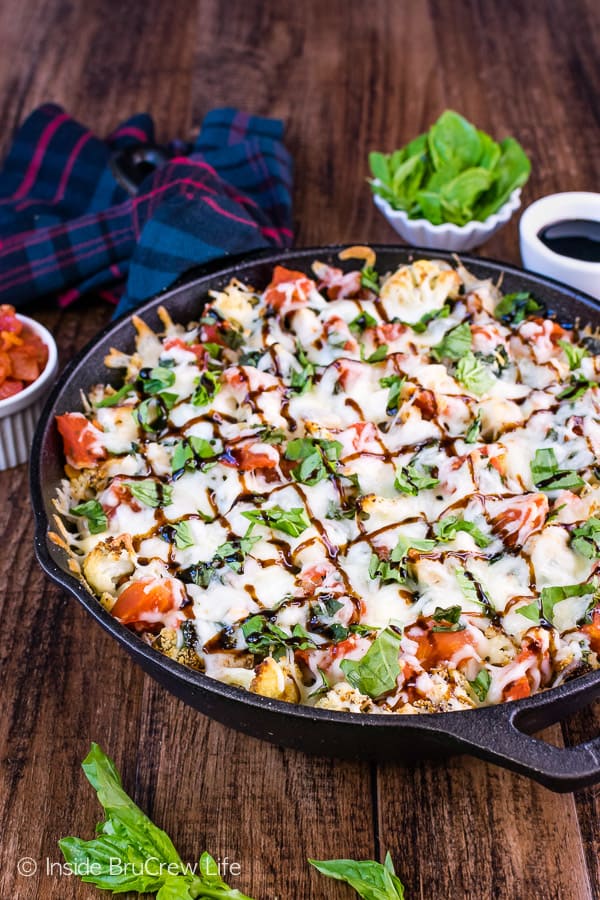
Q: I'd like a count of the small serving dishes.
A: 3